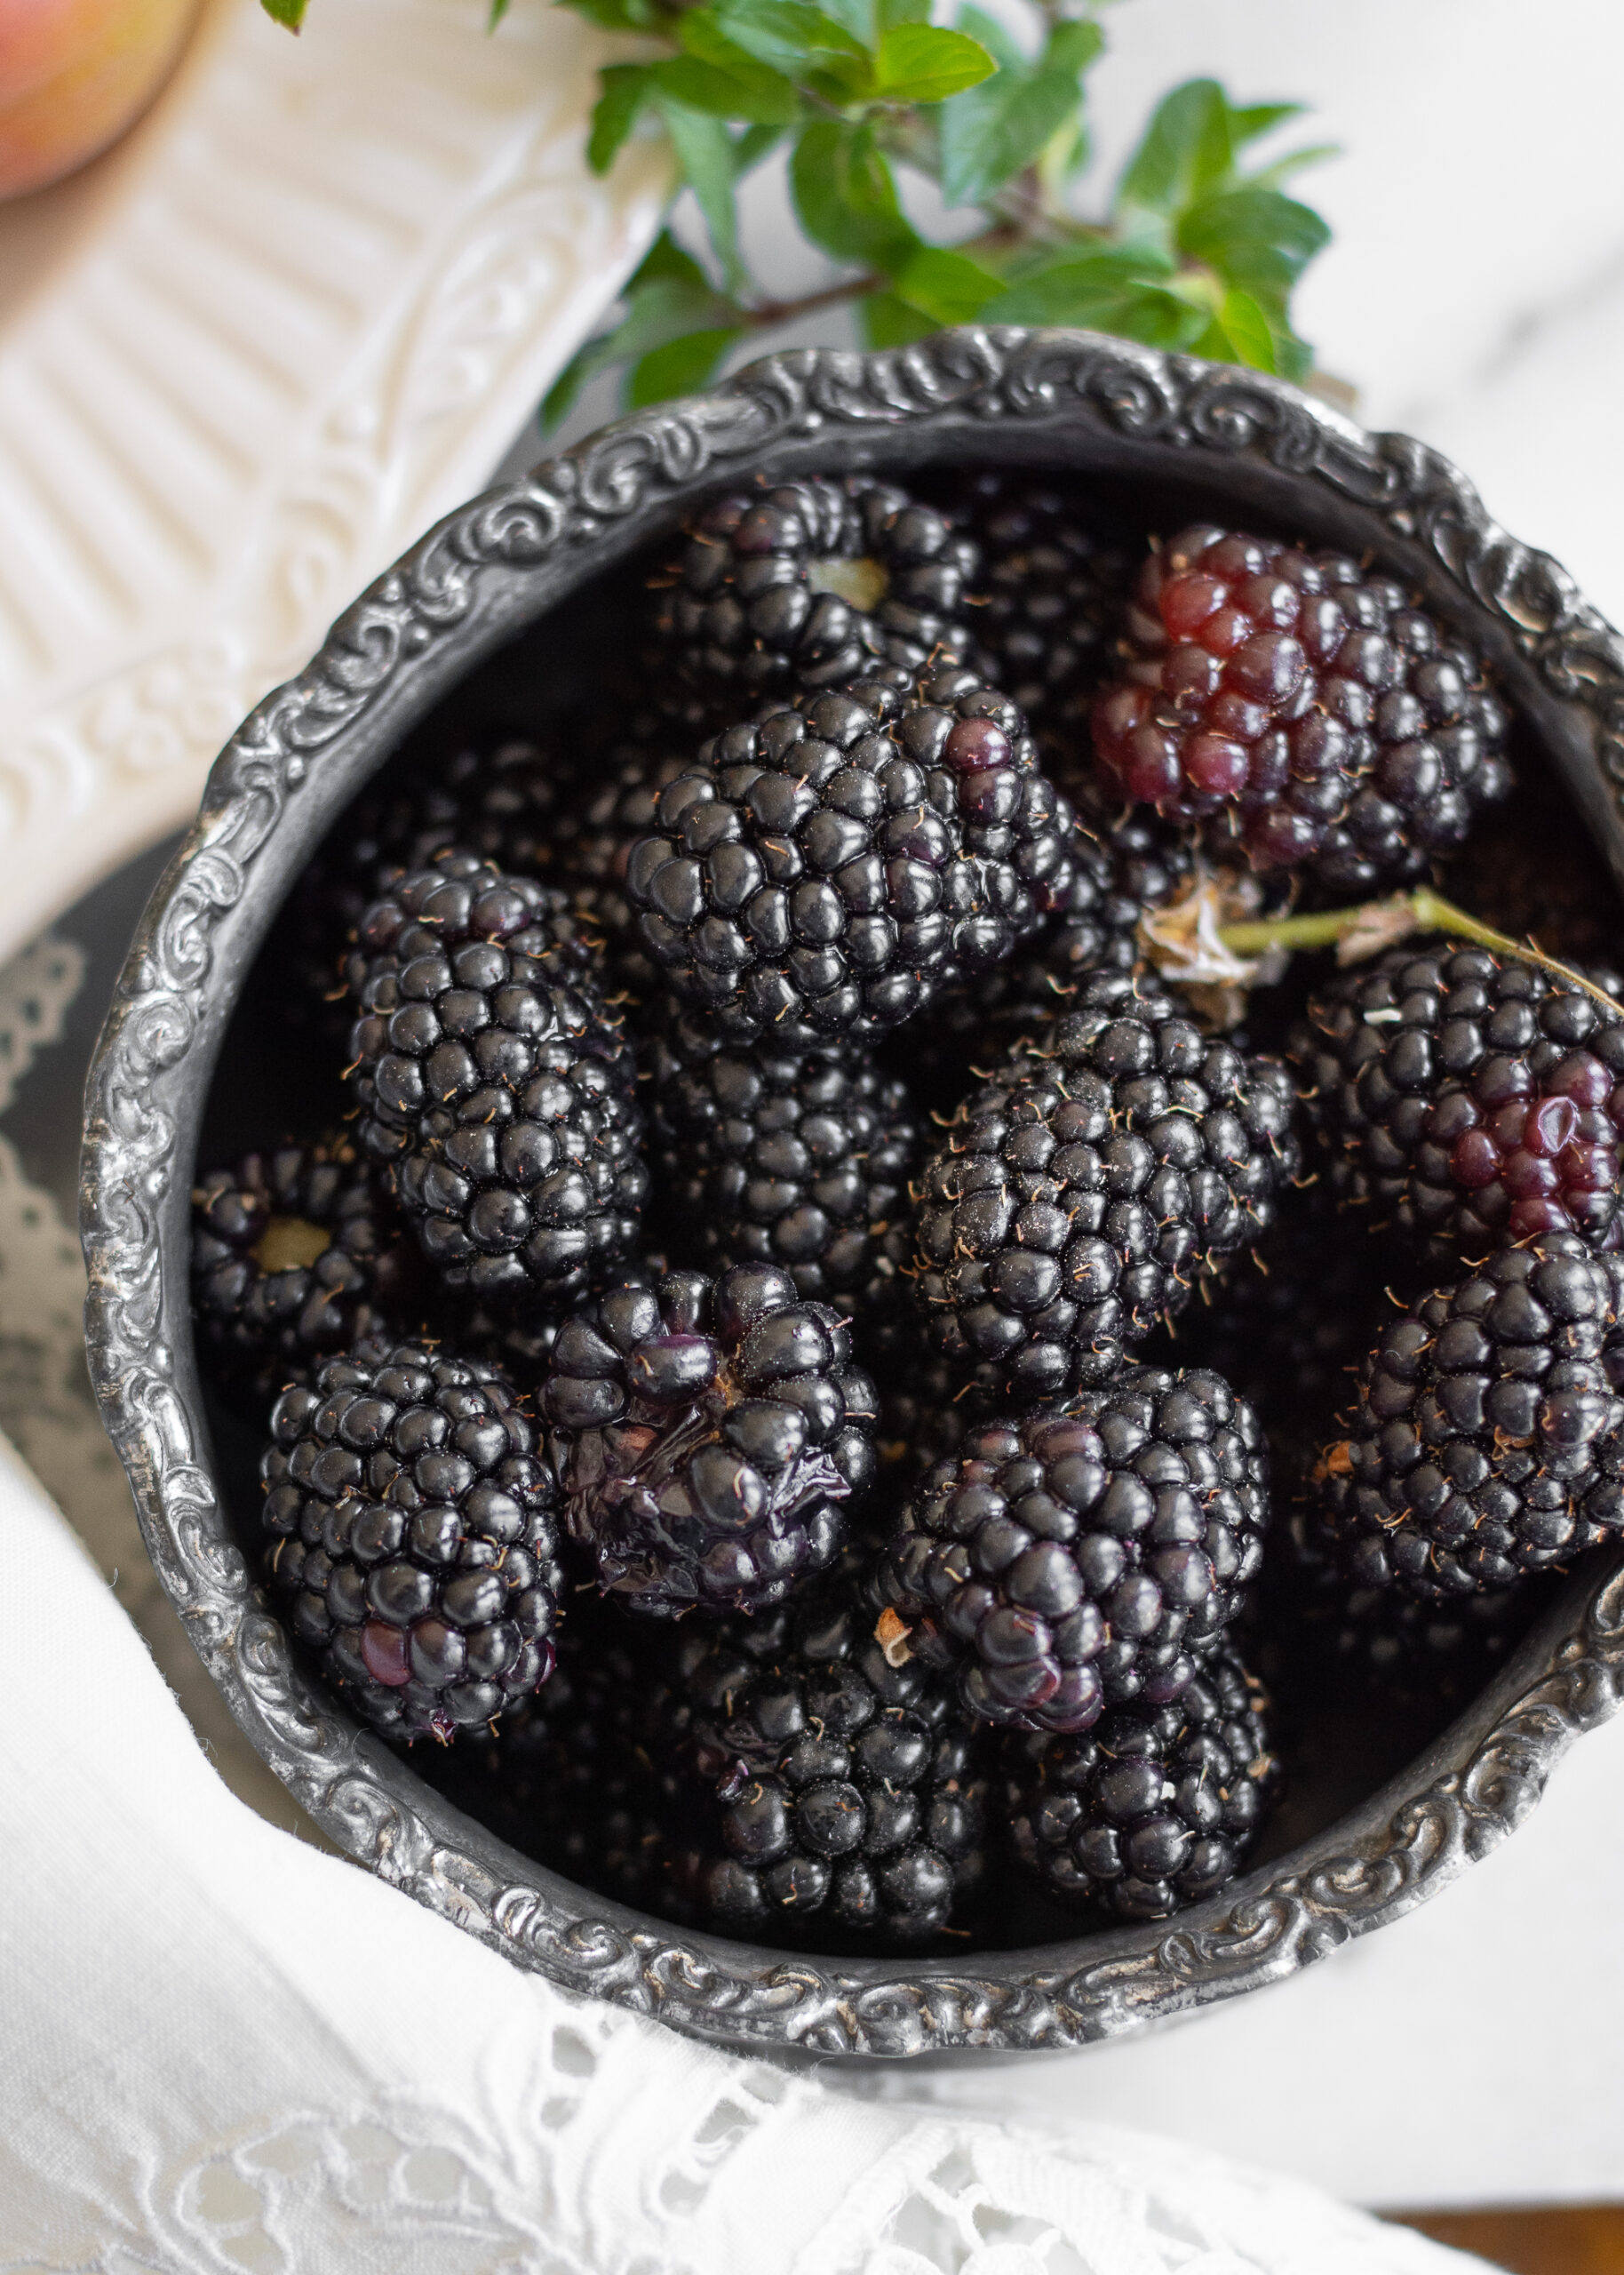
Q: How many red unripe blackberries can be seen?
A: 2